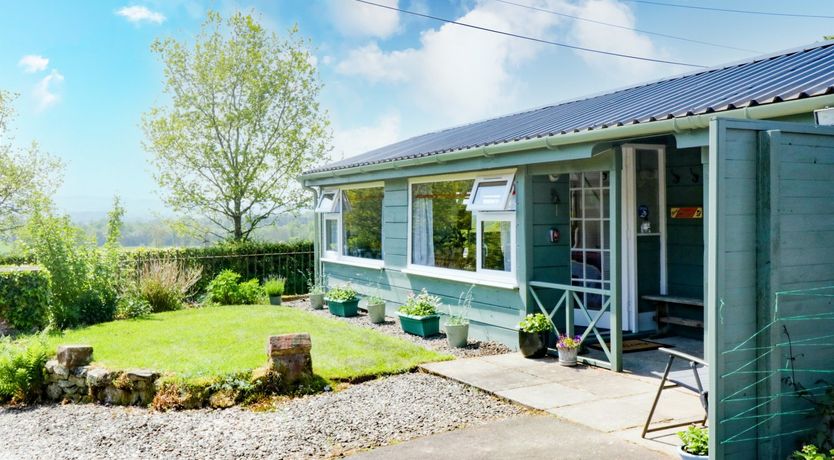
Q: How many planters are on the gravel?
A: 6